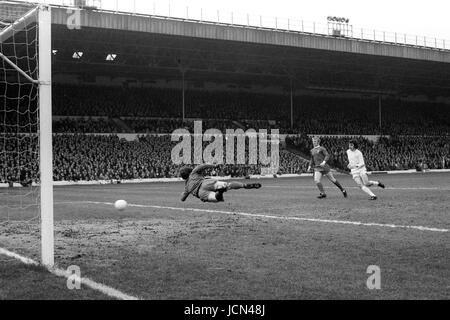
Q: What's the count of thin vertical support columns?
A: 3